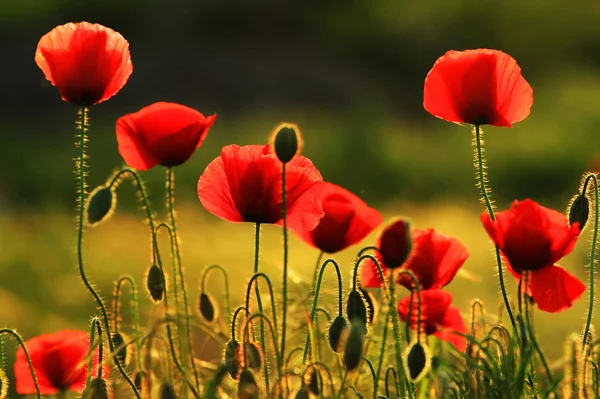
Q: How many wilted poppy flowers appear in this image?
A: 0